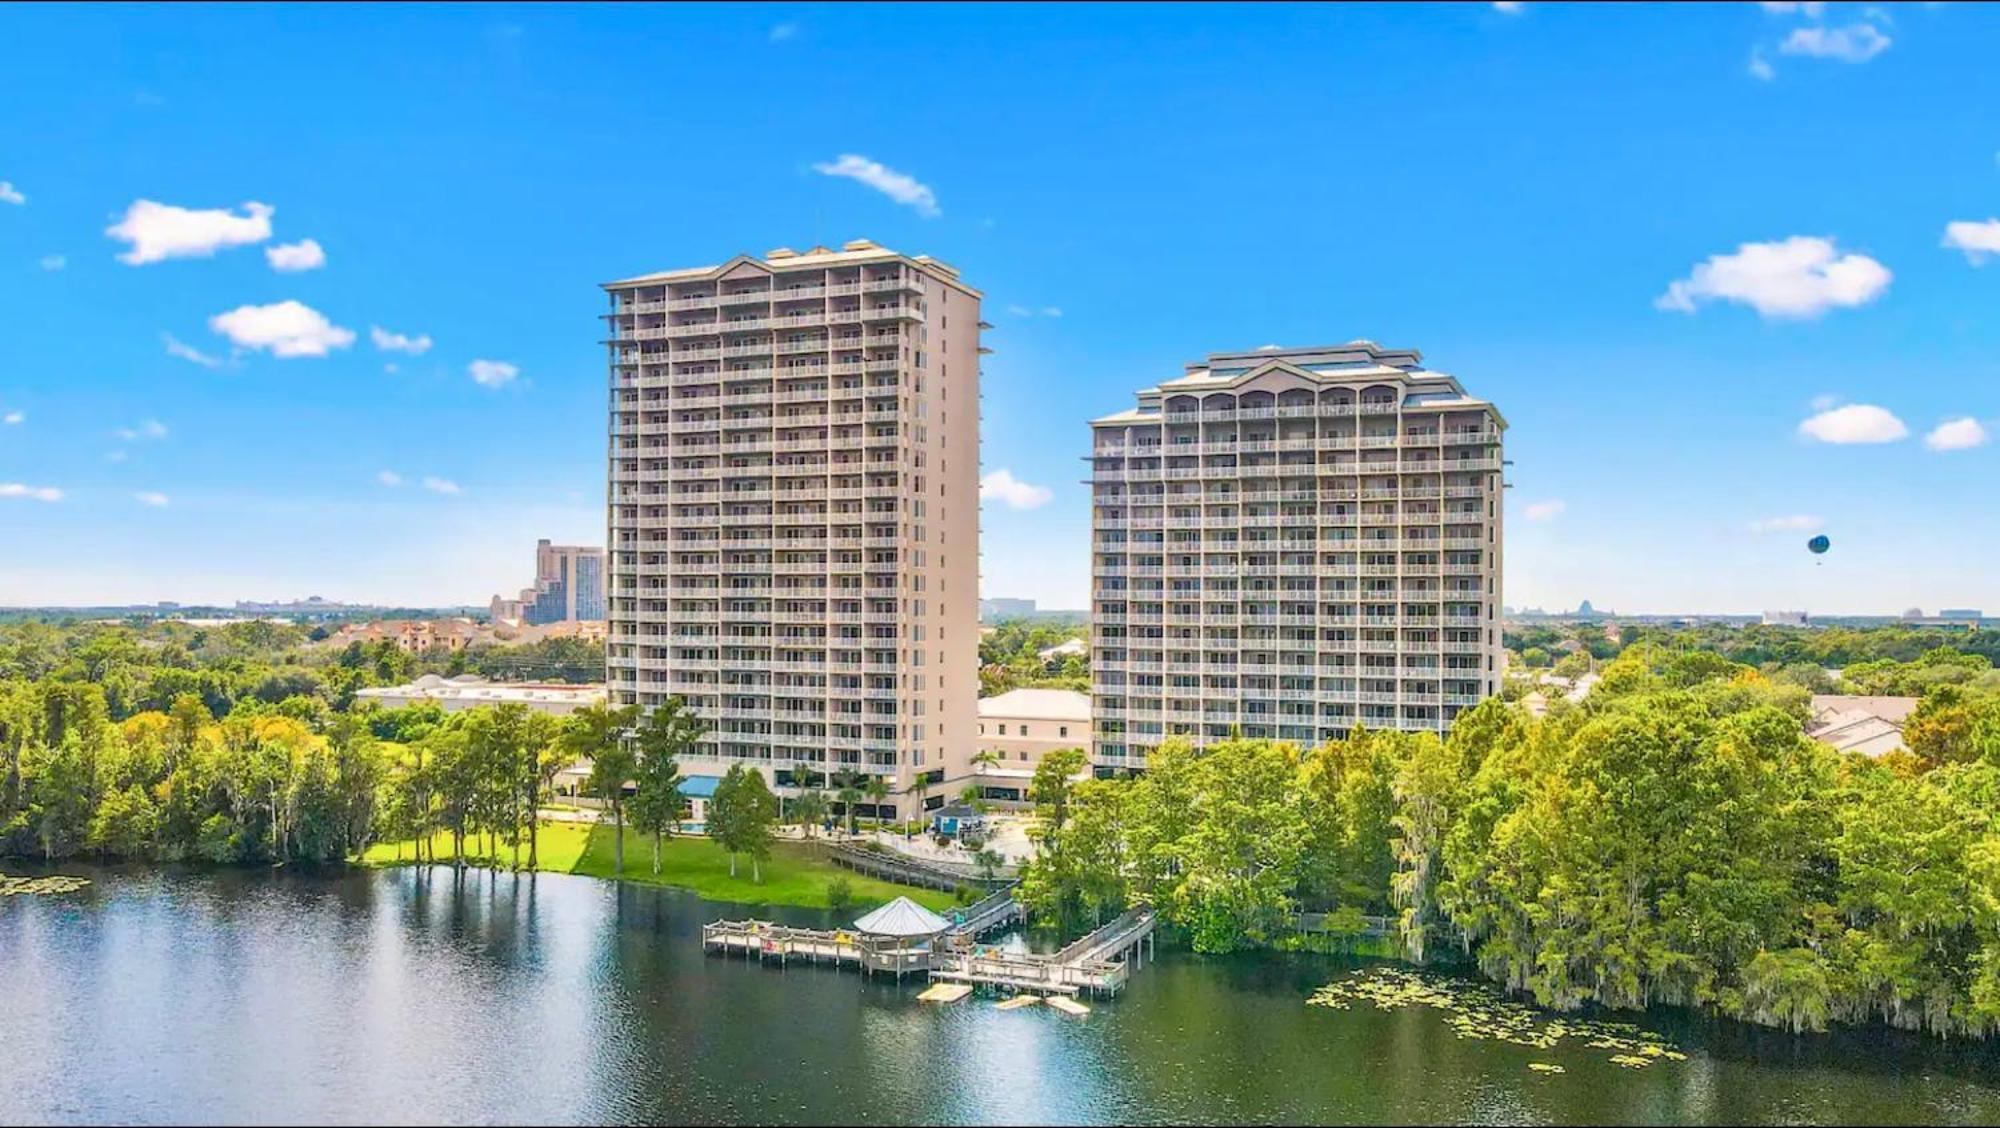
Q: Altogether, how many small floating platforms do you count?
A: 3